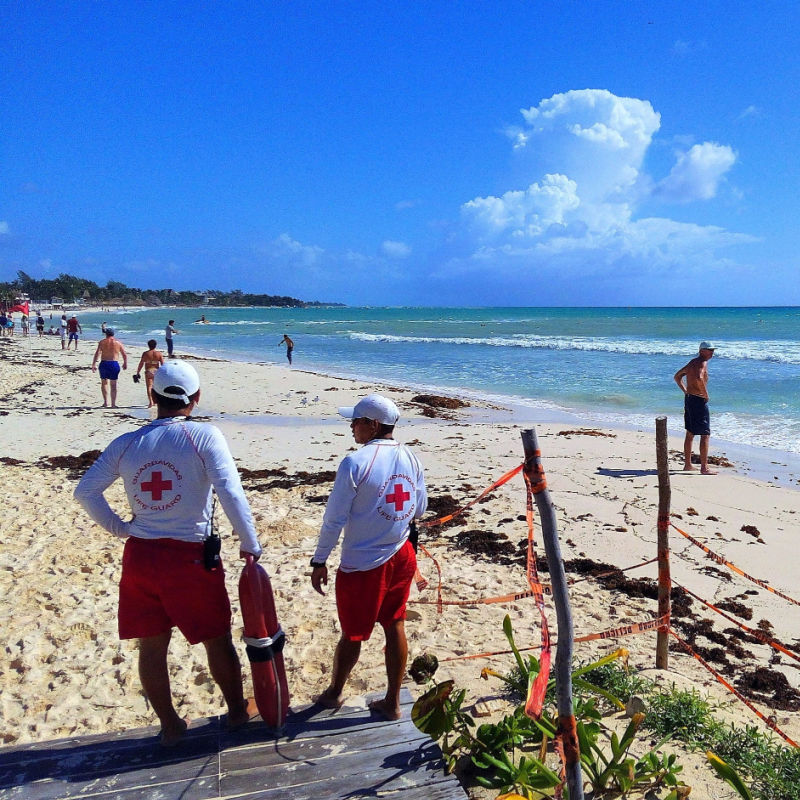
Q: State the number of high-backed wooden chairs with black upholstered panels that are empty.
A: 0